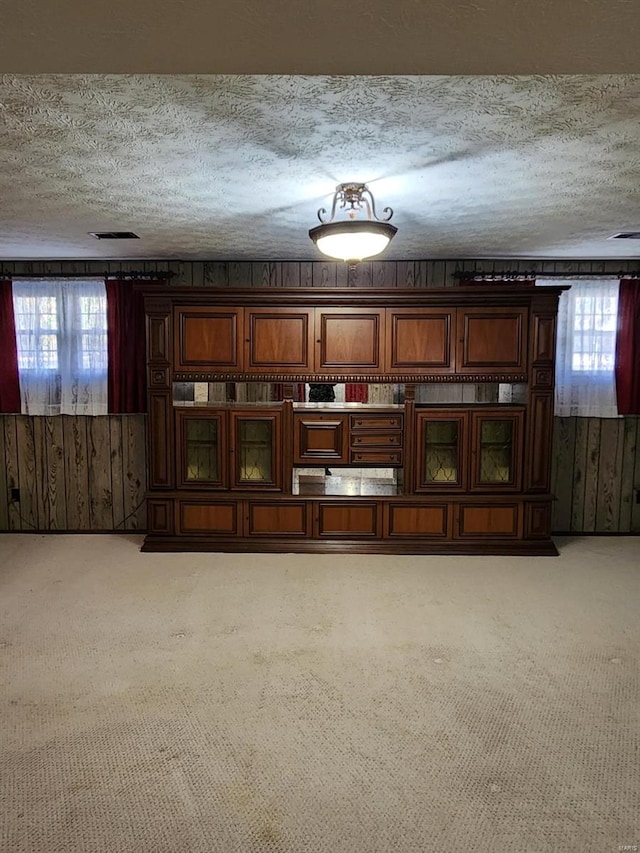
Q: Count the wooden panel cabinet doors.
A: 11